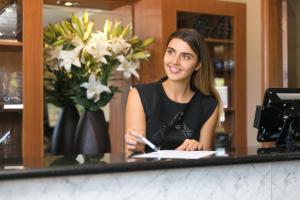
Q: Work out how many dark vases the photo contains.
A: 2